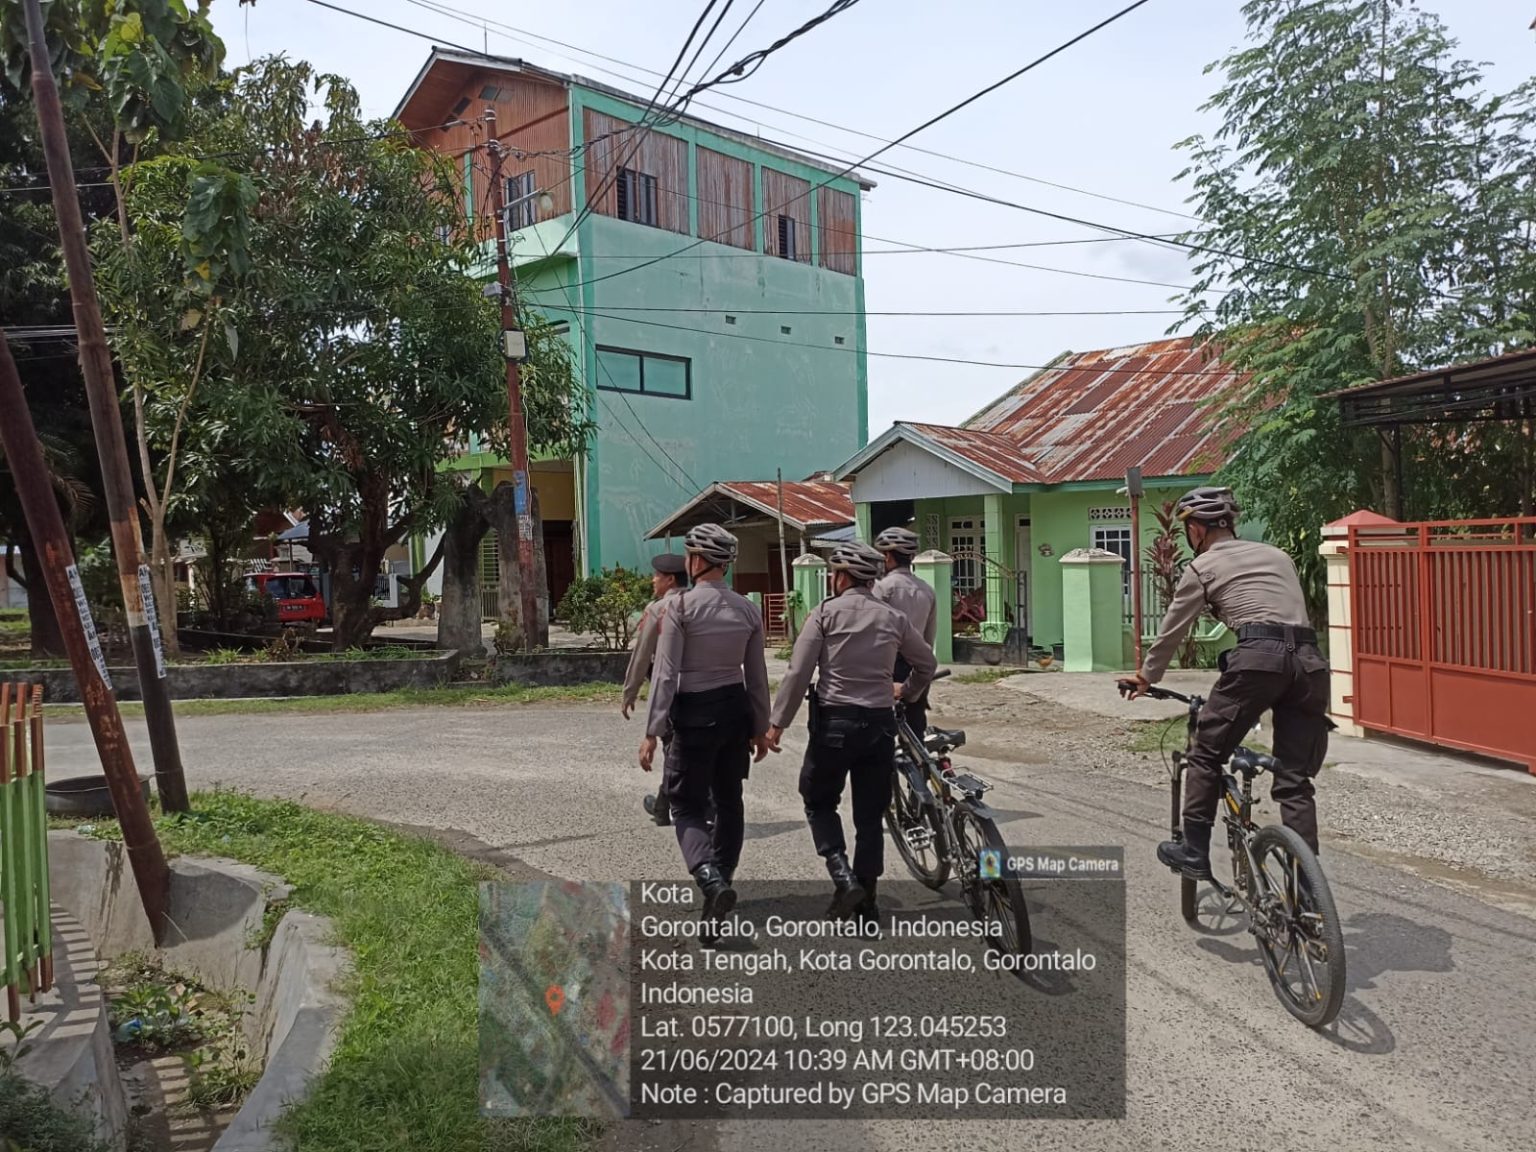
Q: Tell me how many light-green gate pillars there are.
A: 3